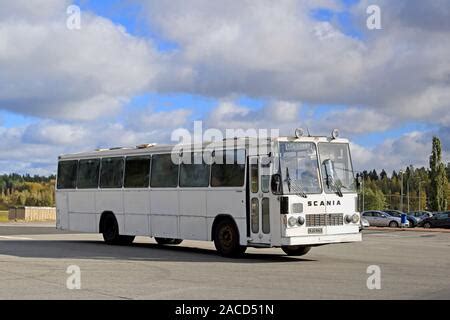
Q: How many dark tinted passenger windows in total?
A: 7